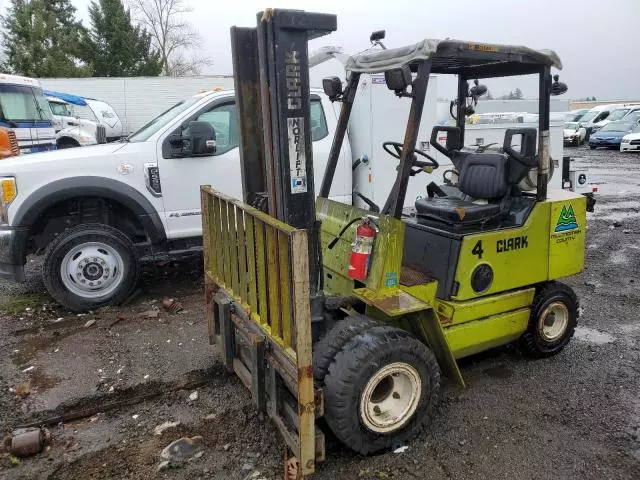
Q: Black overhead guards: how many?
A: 1